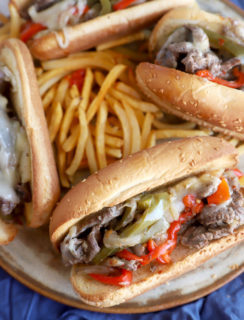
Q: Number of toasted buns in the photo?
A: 4